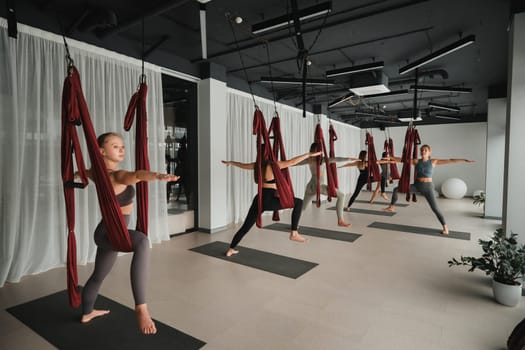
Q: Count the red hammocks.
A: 6